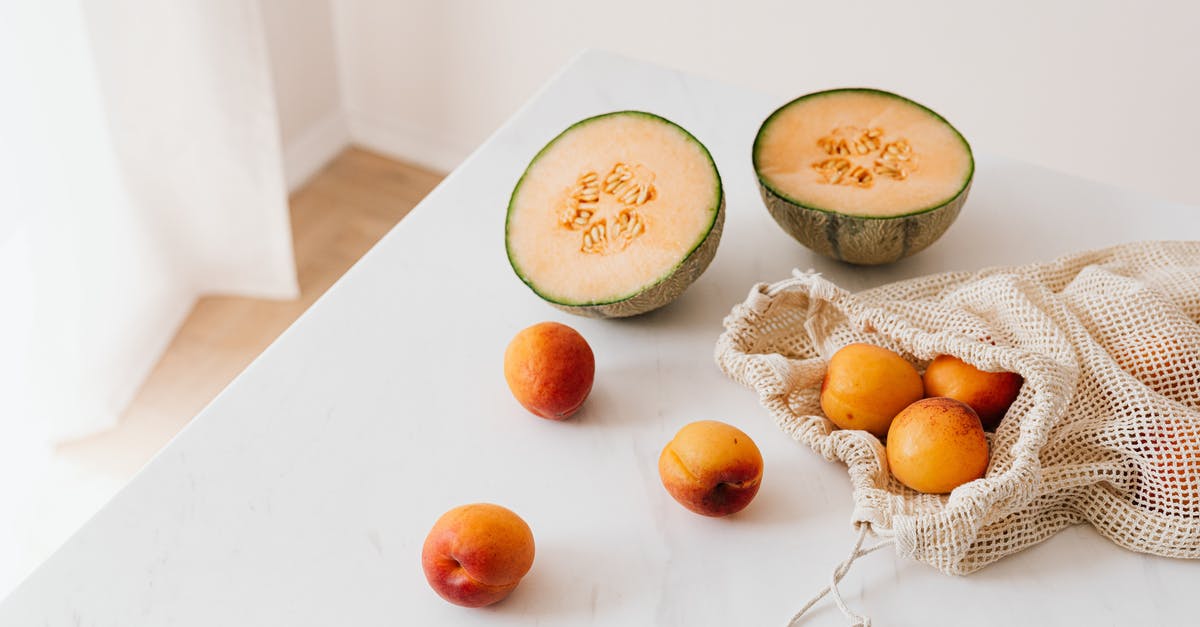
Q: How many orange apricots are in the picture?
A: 6